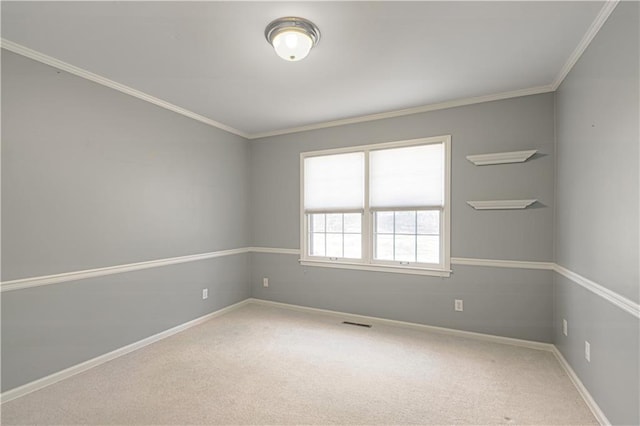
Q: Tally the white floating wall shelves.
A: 2